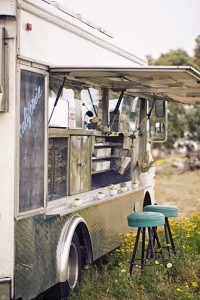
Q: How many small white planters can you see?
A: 5